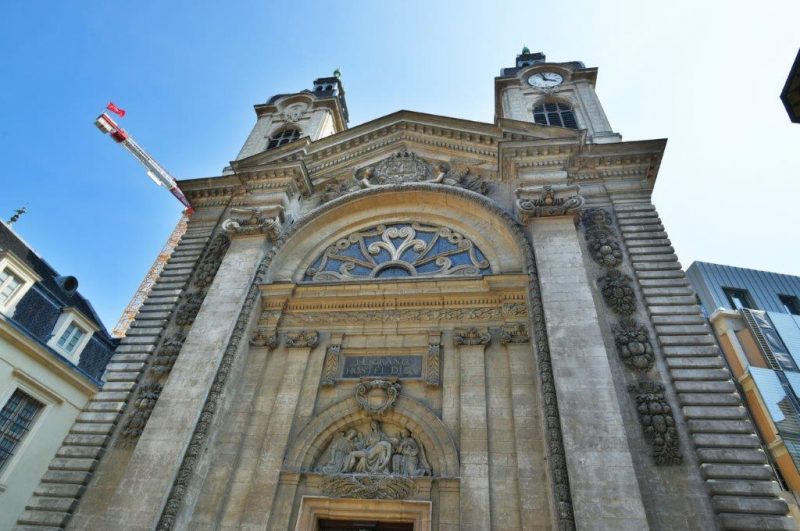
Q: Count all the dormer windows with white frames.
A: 2